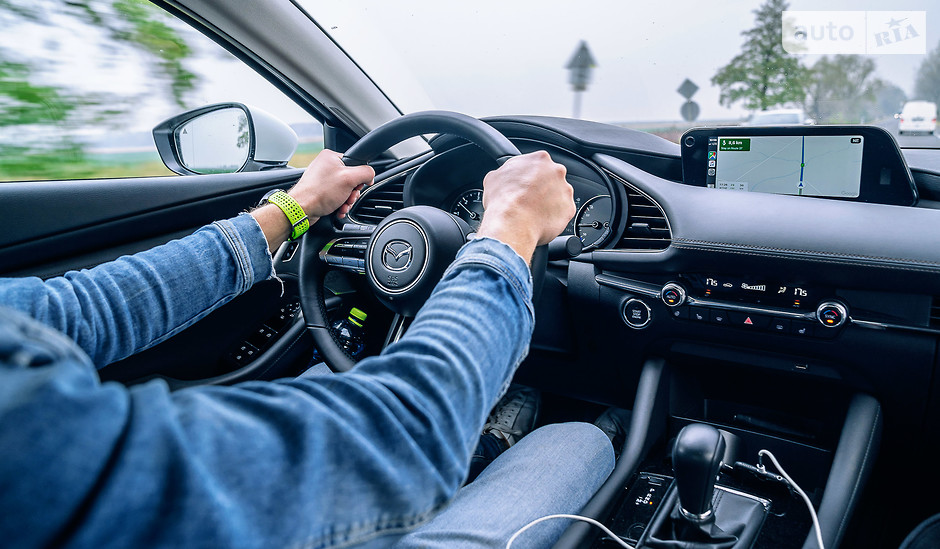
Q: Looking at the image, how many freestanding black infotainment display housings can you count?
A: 1